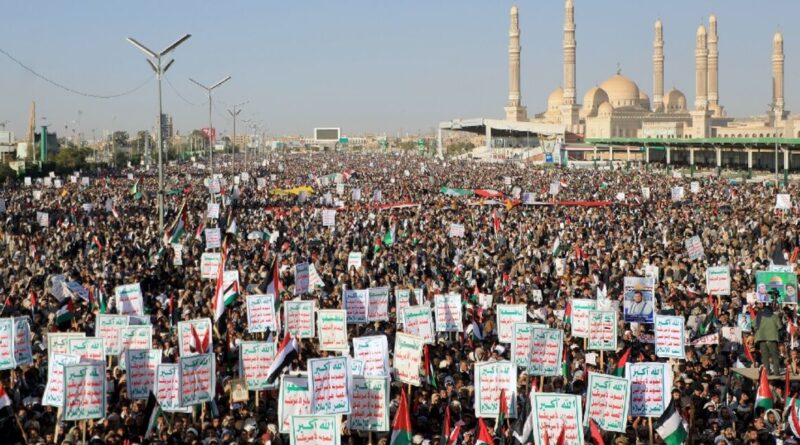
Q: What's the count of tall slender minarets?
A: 6